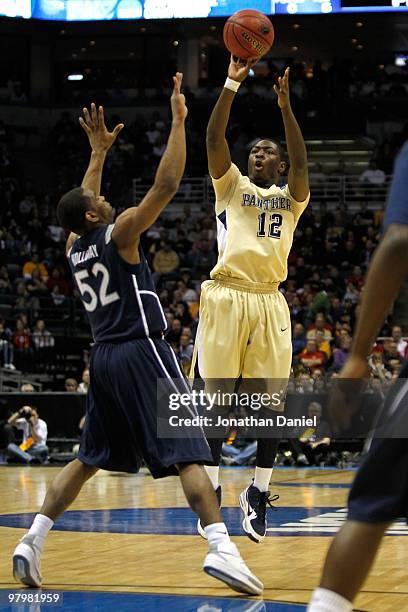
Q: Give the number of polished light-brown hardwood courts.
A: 1